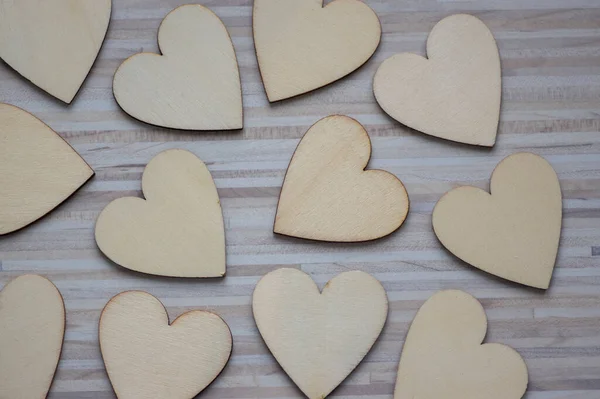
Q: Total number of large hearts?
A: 12